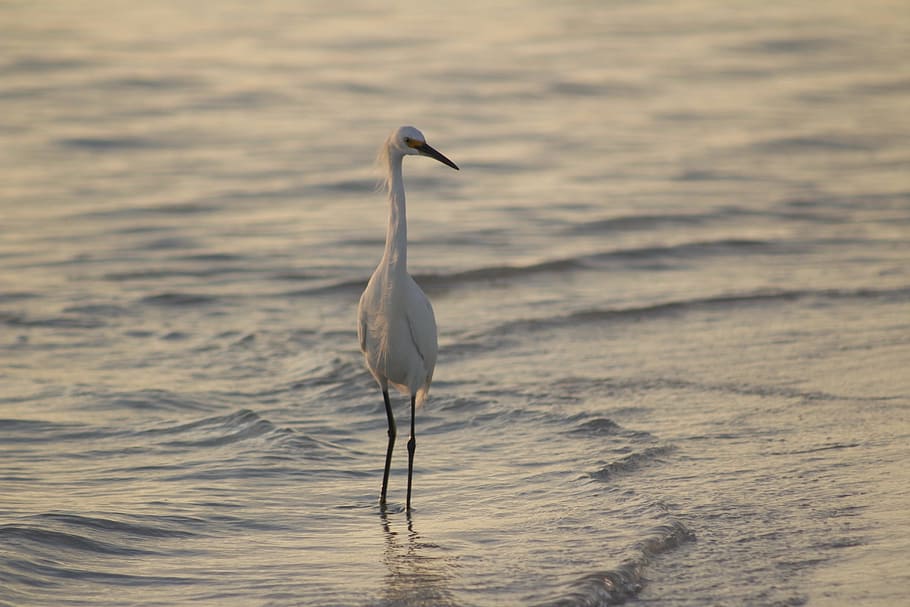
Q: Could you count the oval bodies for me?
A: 1